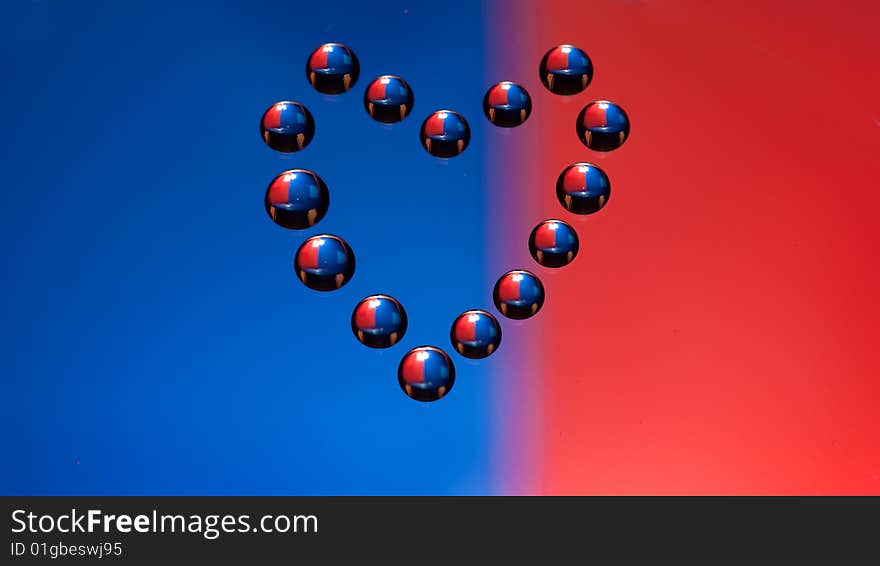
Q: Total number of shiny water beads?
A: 15